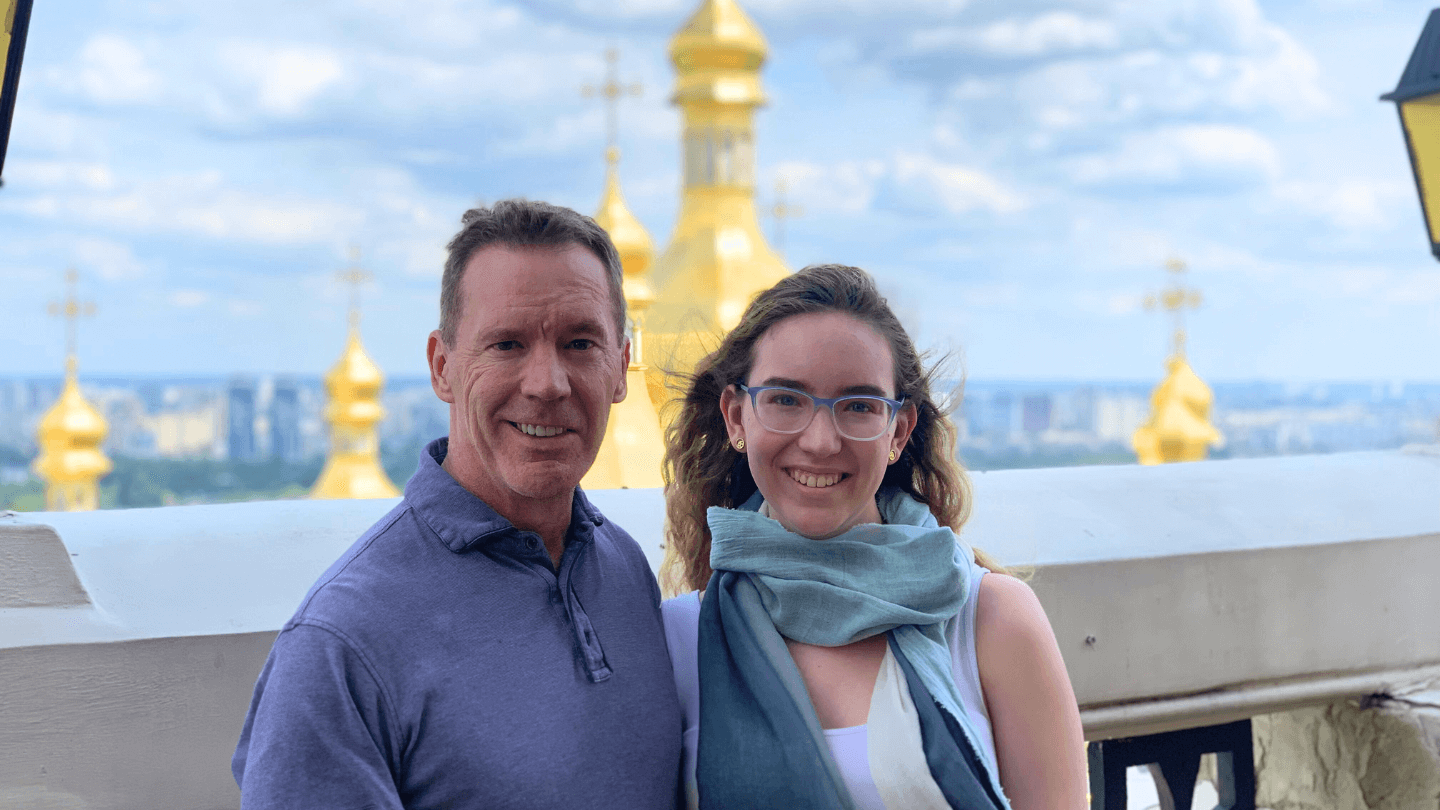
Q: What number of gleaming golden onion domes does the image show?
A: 5